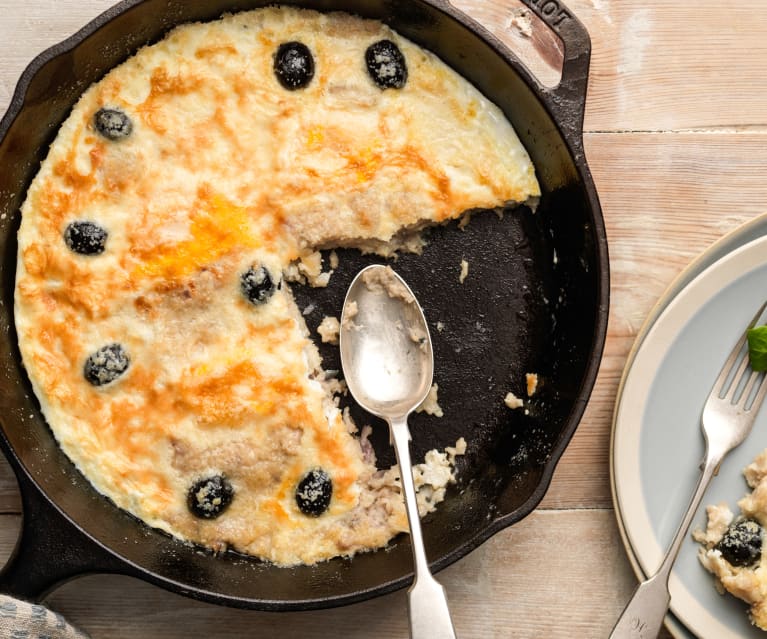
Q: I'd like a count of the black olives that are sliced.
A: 0